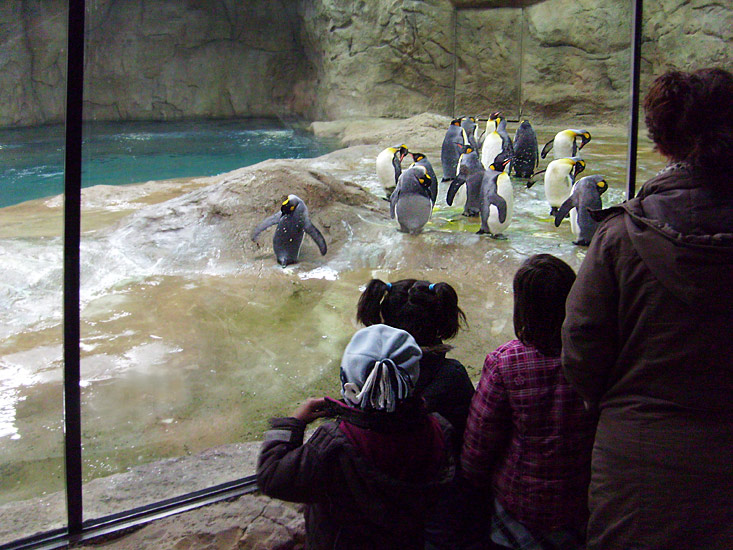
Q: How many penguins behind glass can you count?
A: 14